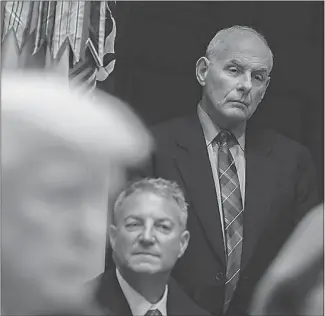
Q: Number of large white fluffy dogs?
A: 0